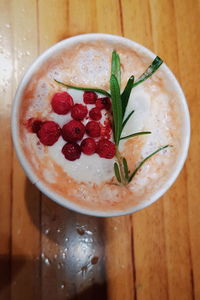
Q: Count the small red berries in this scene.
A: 12